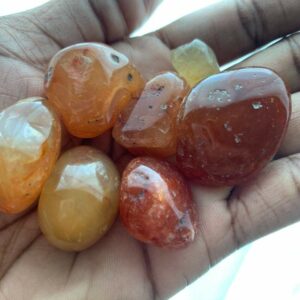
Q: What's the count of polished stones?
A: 7